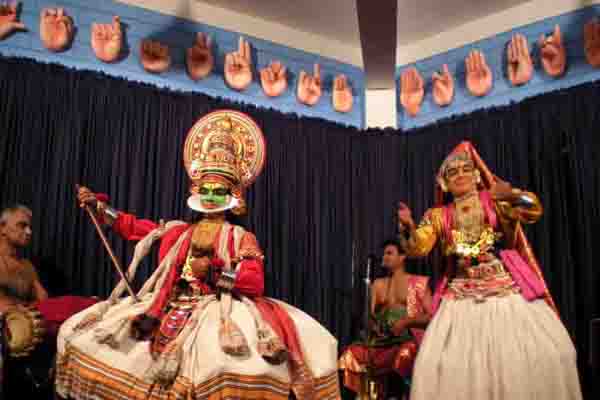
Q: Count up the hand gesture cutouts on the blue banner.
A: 15